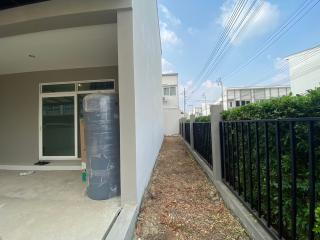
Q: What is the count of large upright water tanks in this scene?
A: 1